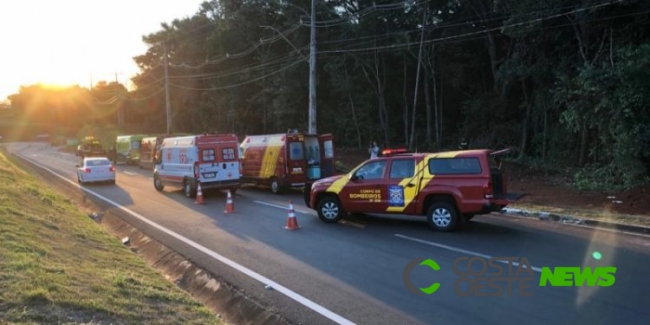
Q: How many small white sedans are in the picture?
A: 1